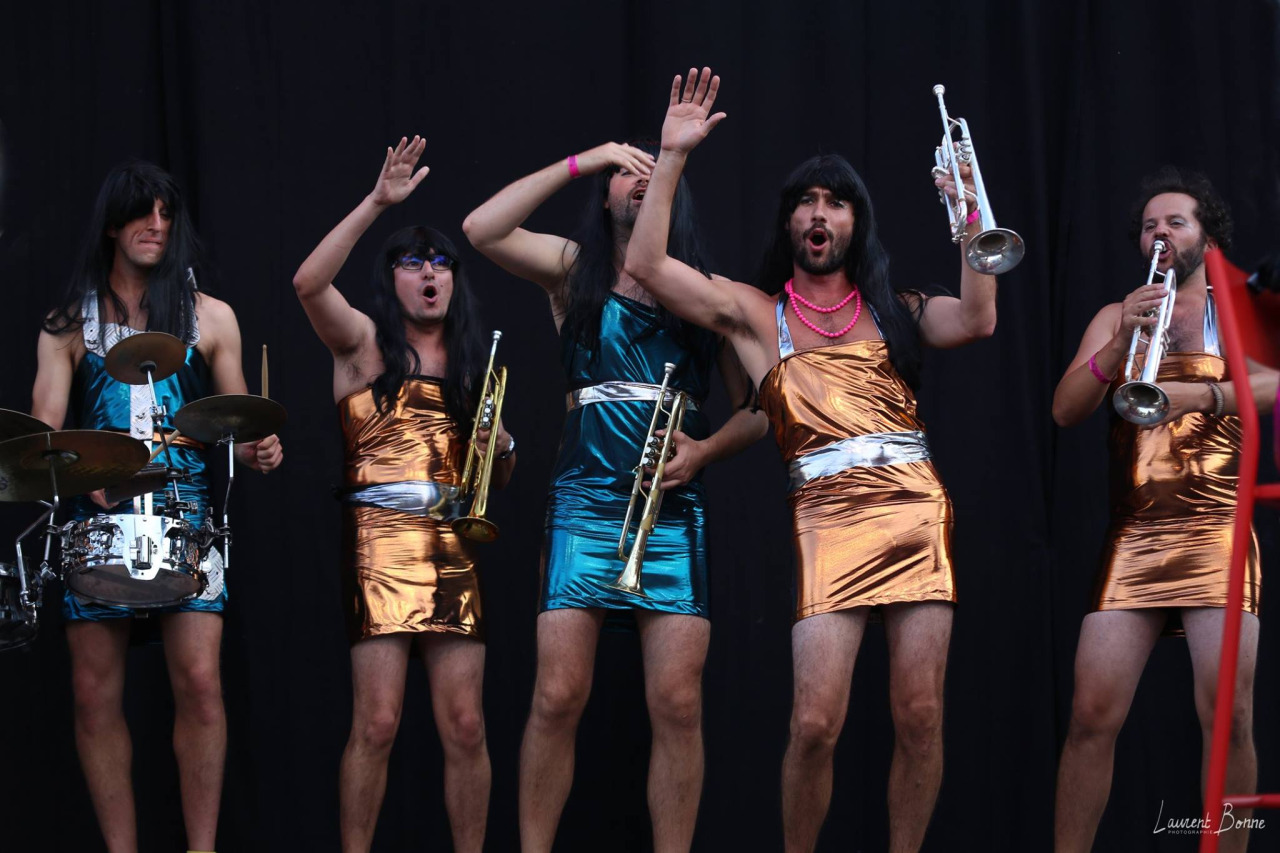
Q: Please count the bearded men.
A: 3